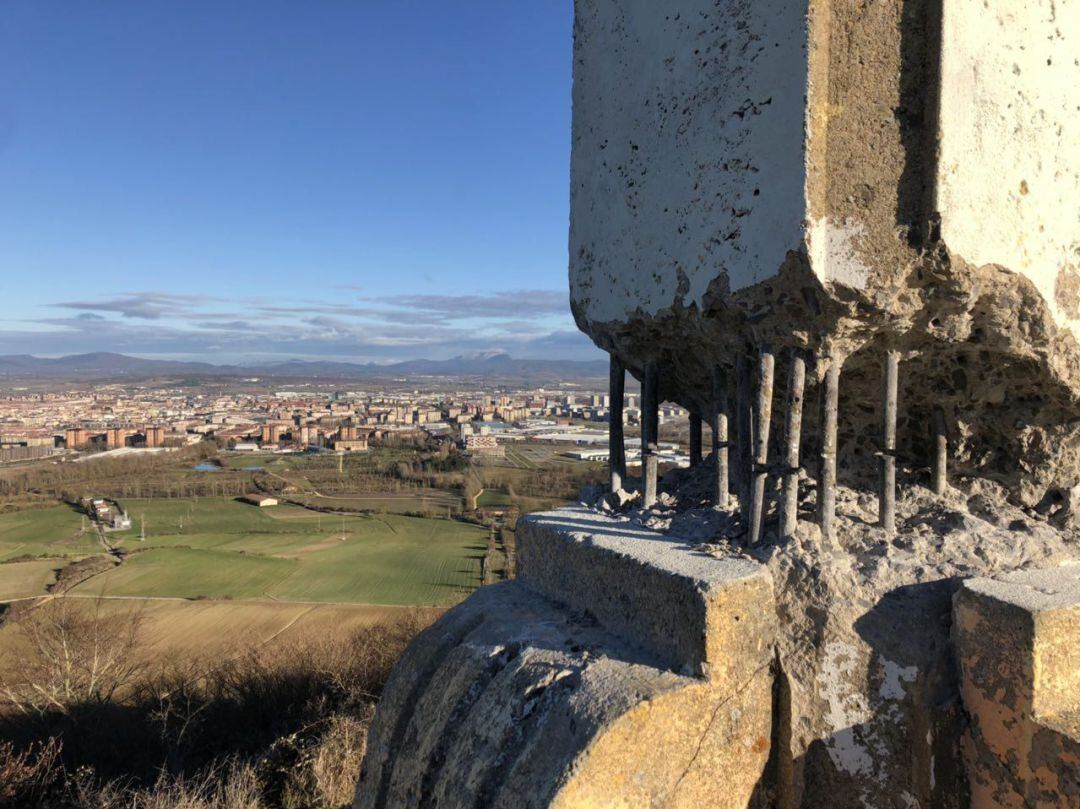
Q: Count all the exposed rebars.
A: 10